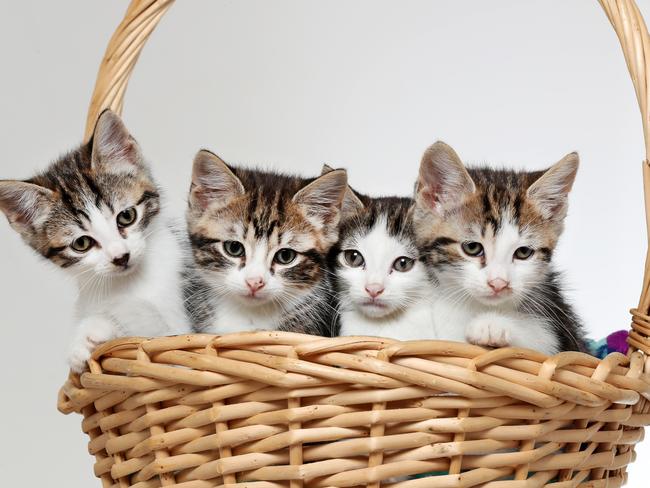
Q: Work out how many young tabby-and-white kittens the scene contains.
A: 4